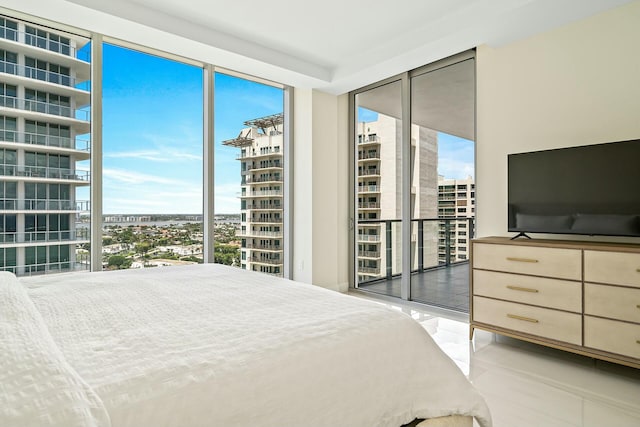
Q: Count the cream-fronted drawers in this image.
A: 6